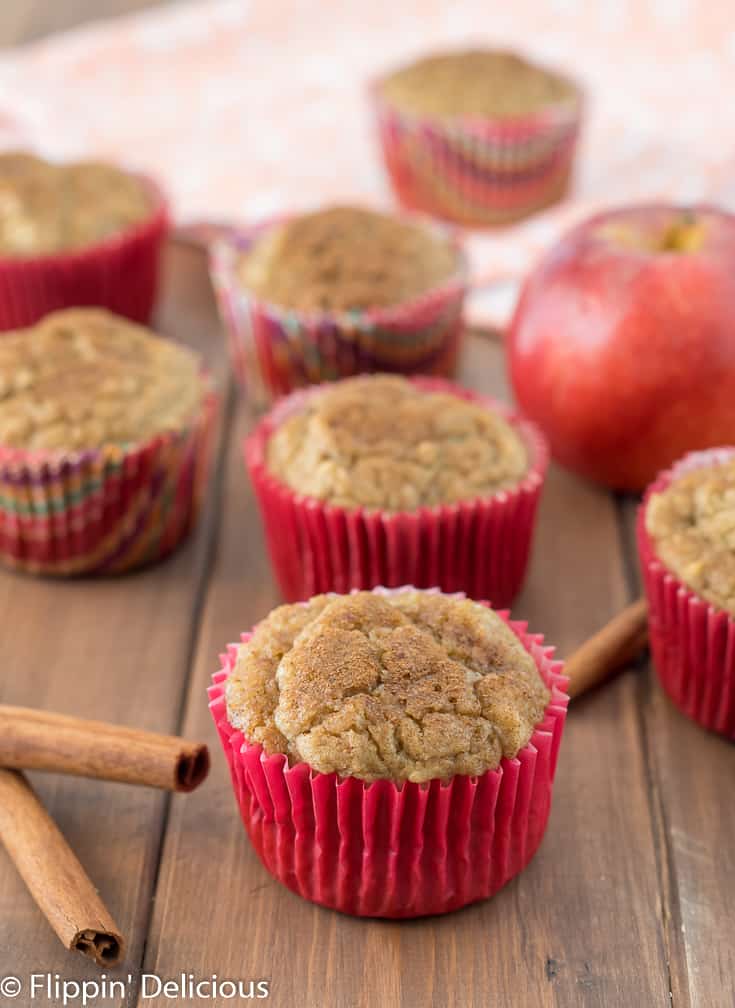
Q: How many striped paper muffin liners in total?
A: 3